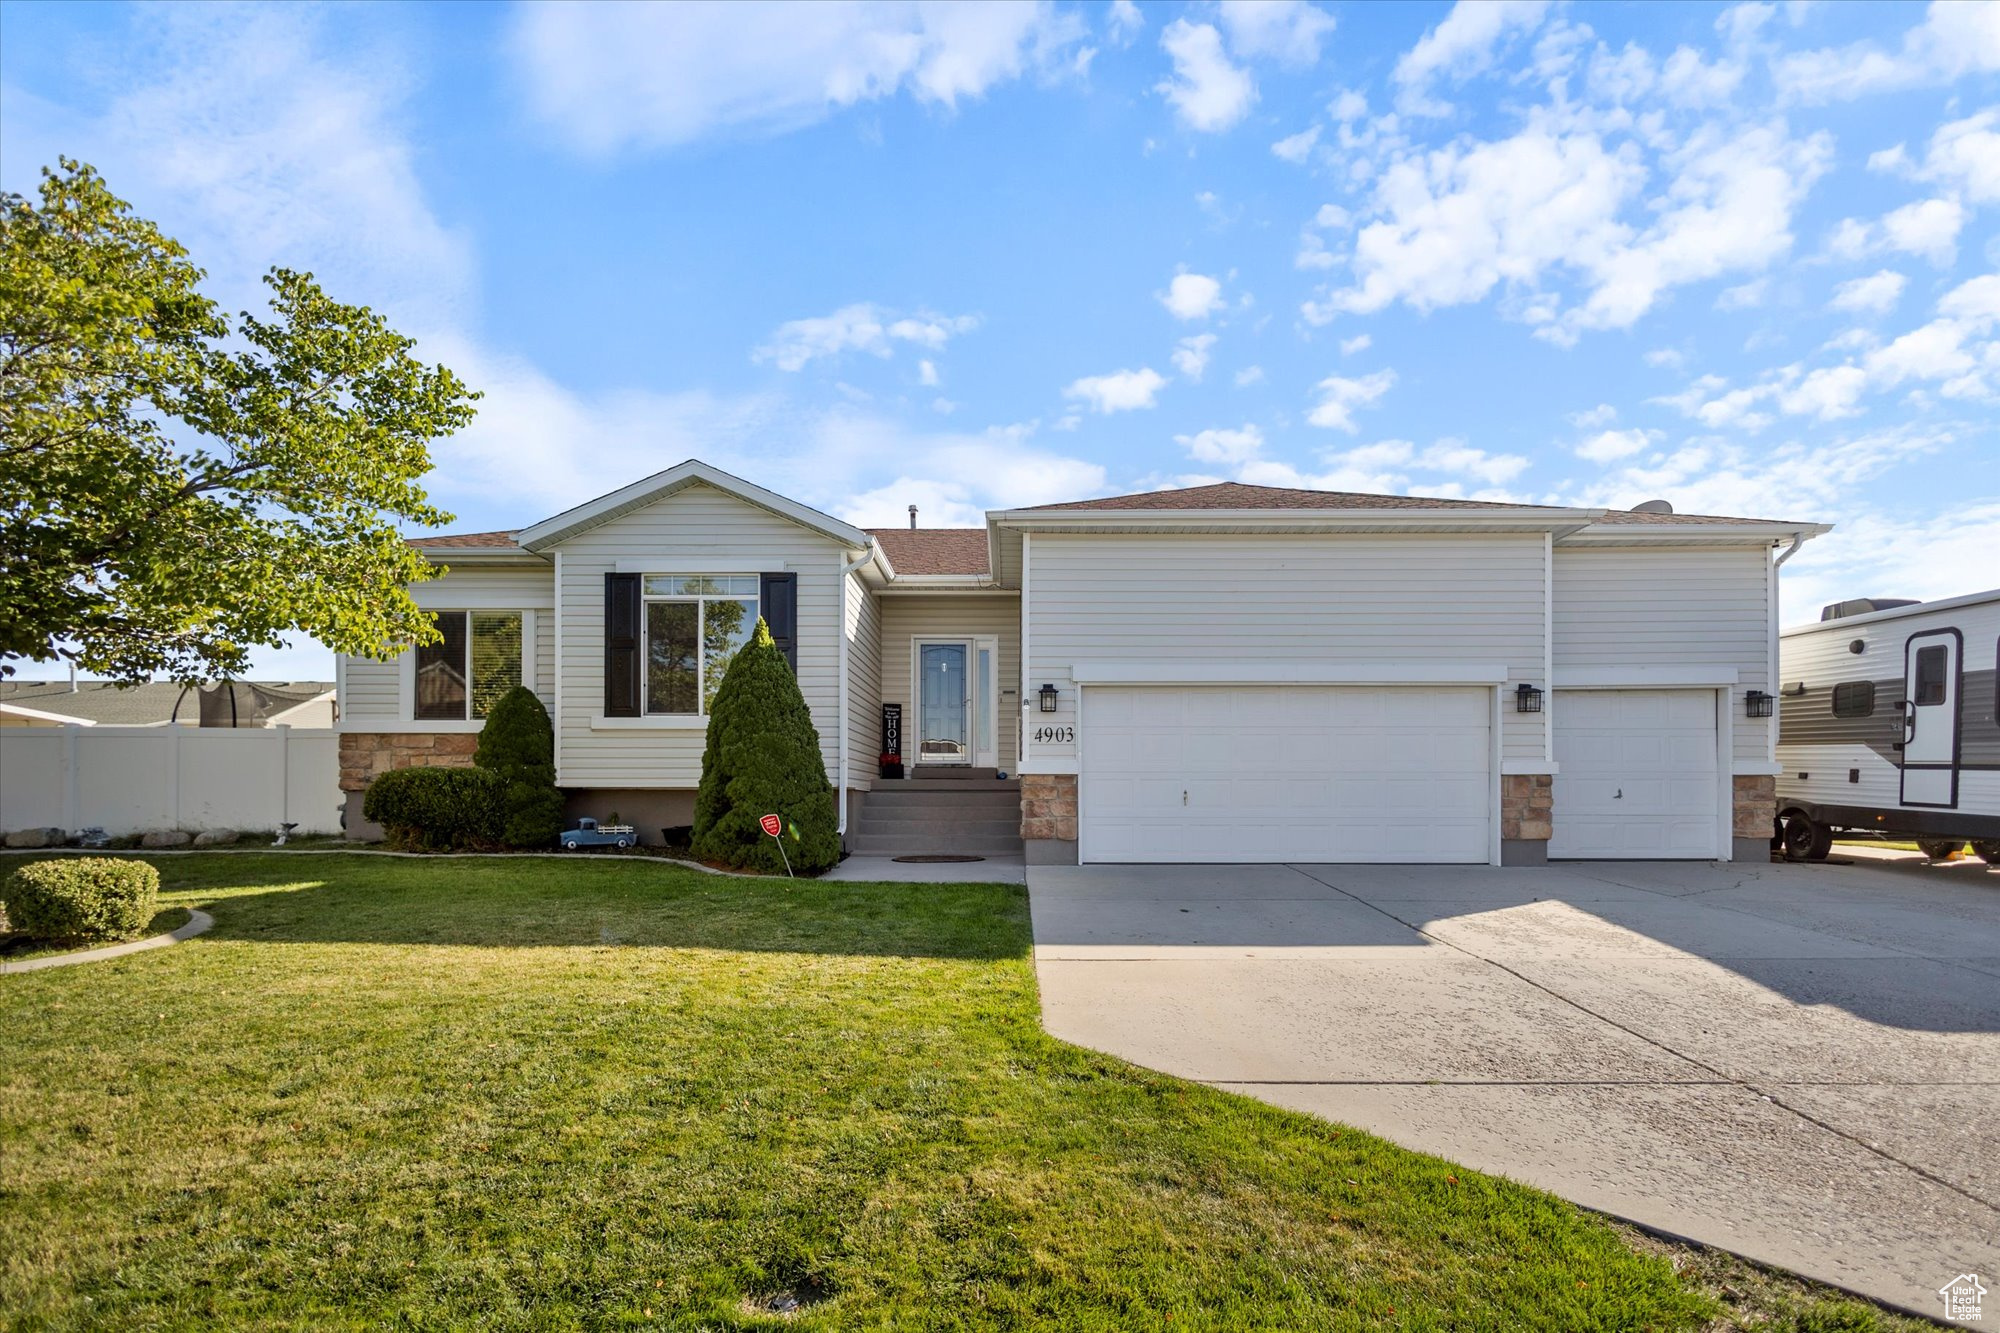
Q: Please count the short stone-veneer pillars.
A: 3